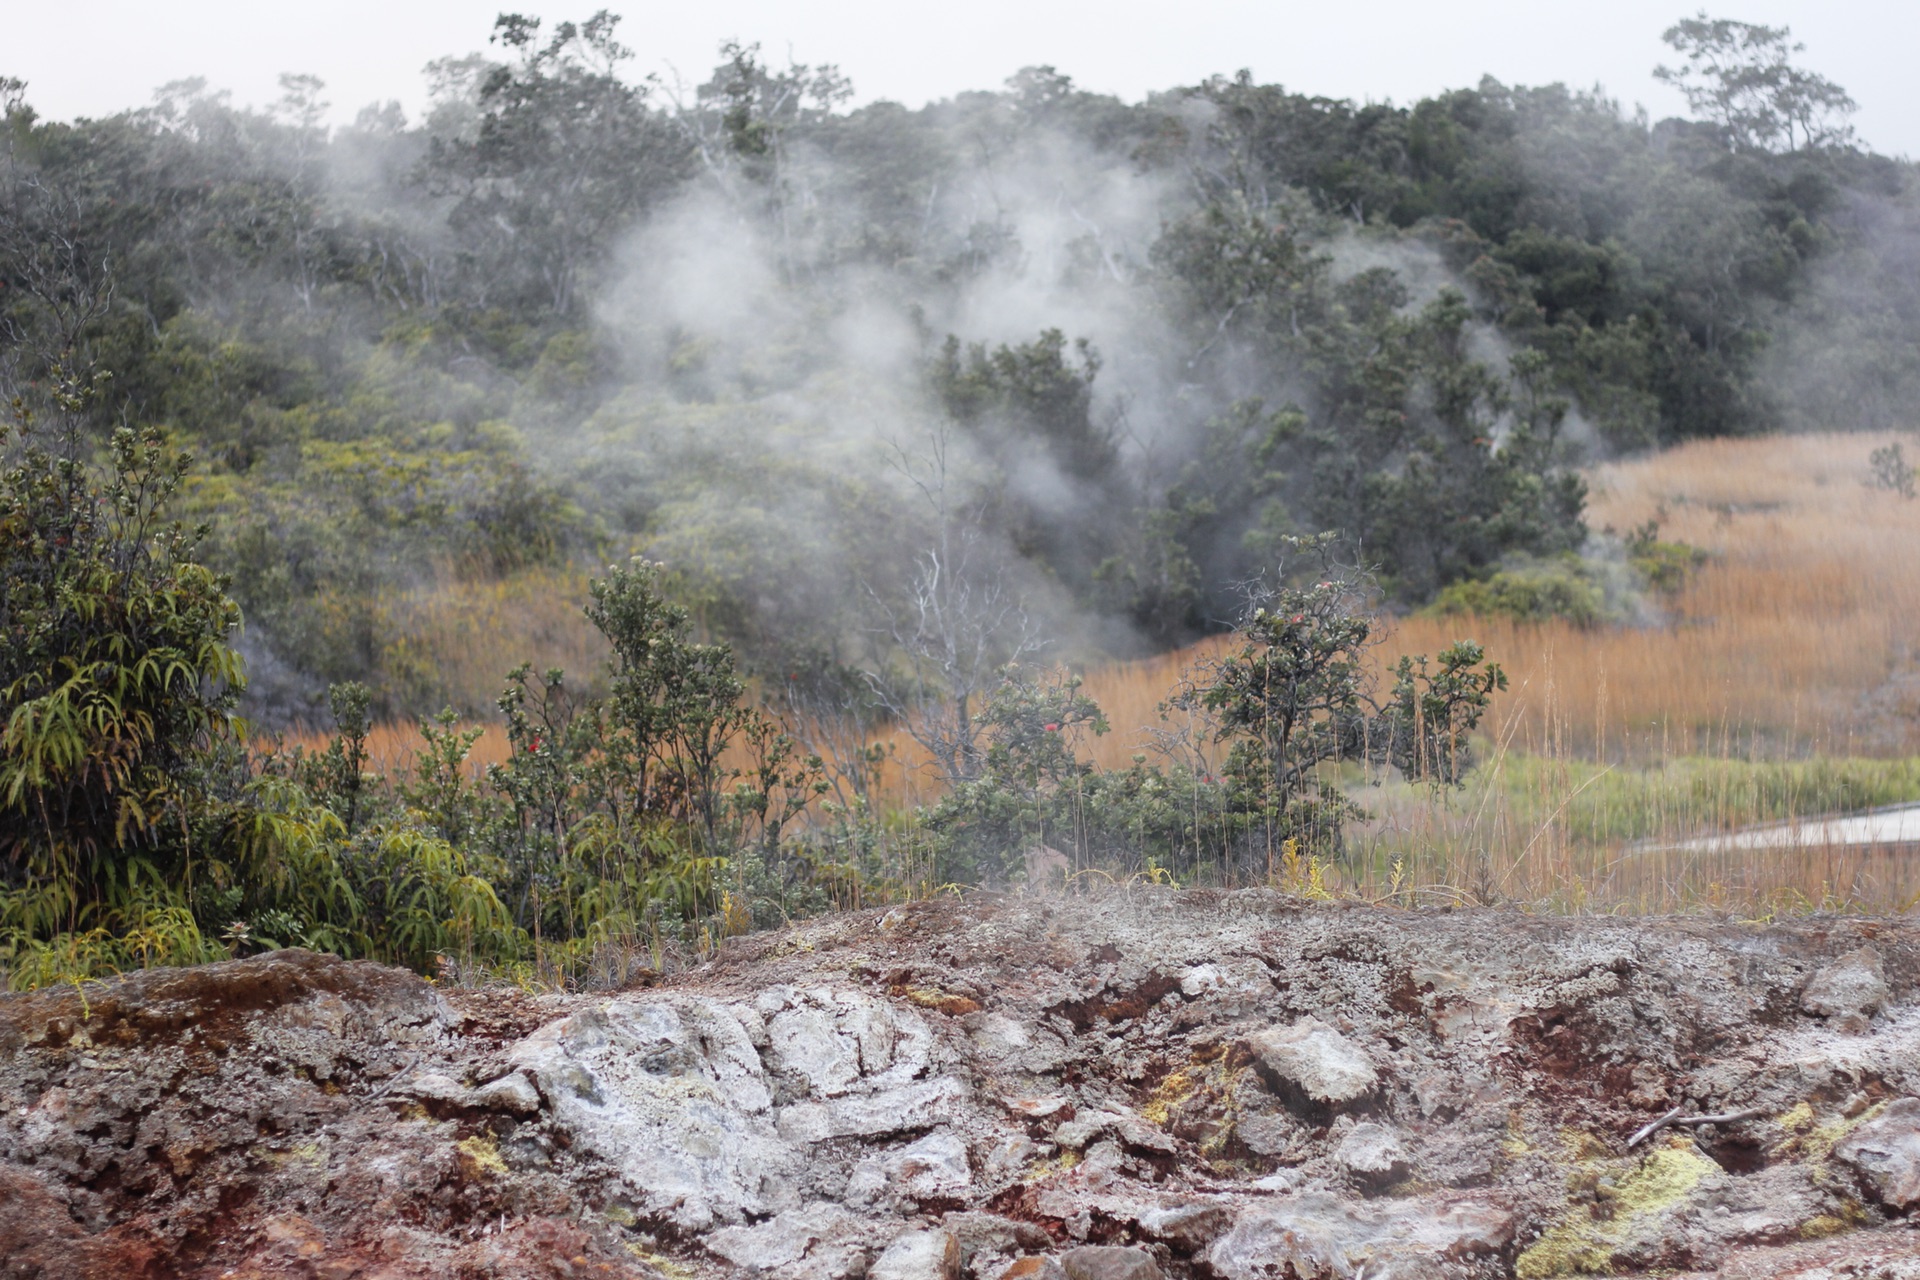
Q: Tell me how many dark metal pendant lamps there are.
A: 0